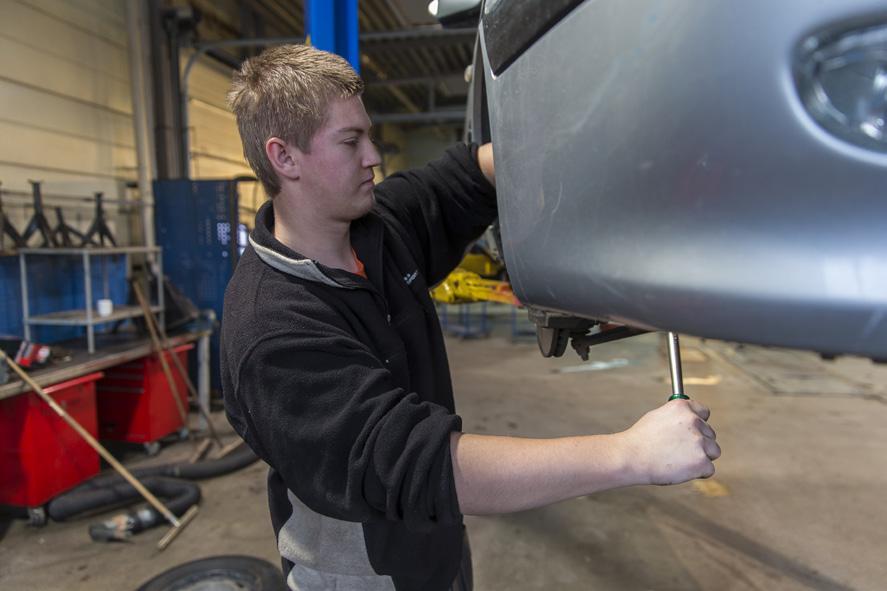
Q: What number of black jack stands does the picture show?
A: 4